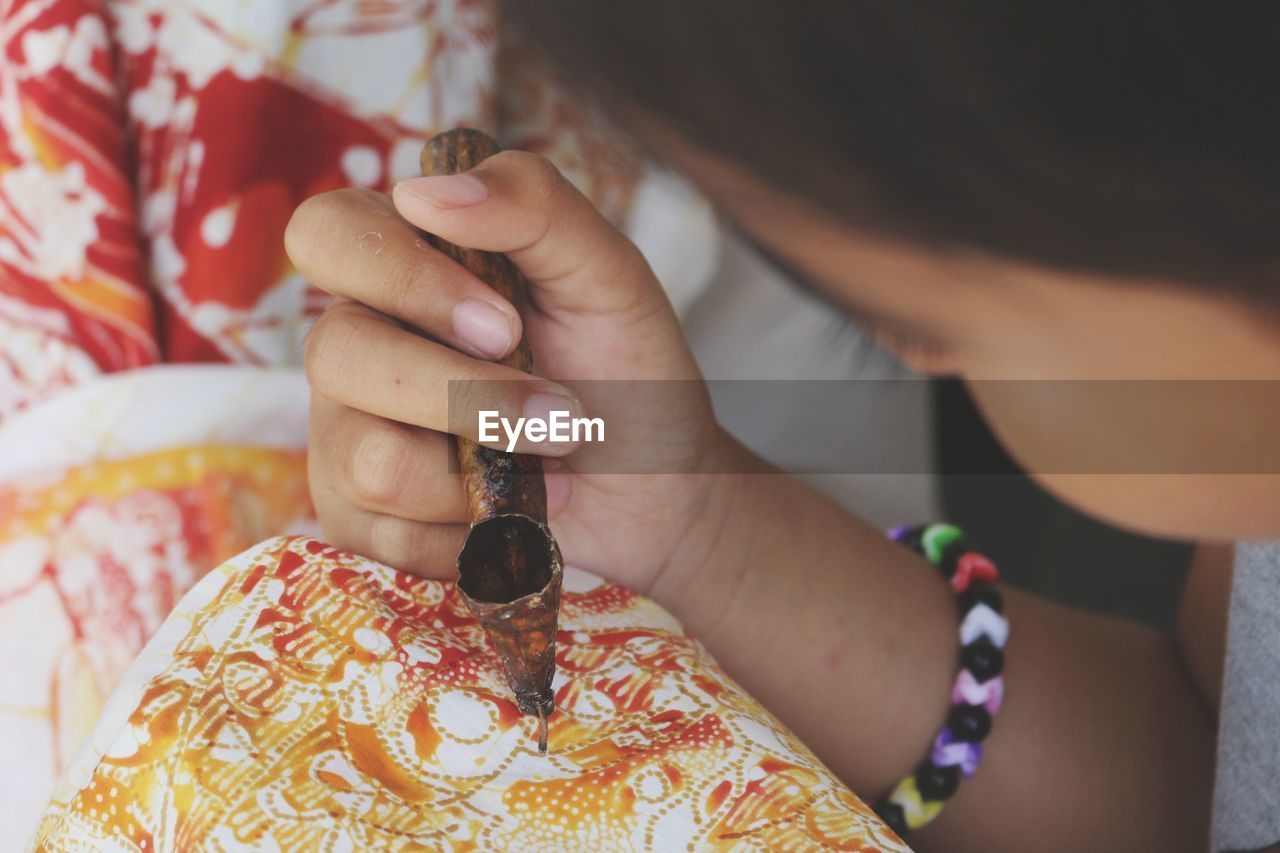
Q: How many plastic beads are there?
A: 14